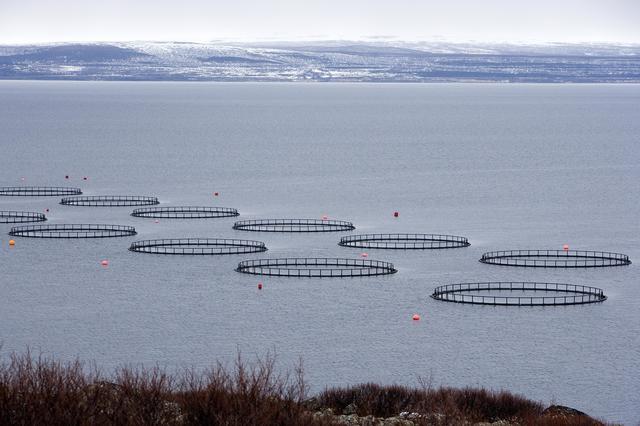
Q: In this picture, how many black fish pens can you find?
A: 11